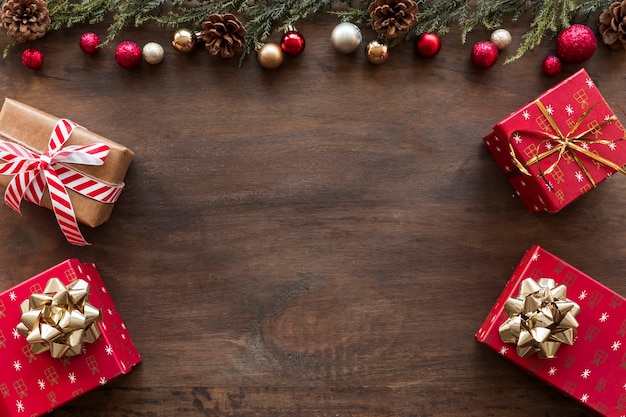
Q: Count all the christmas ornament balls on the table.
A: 14